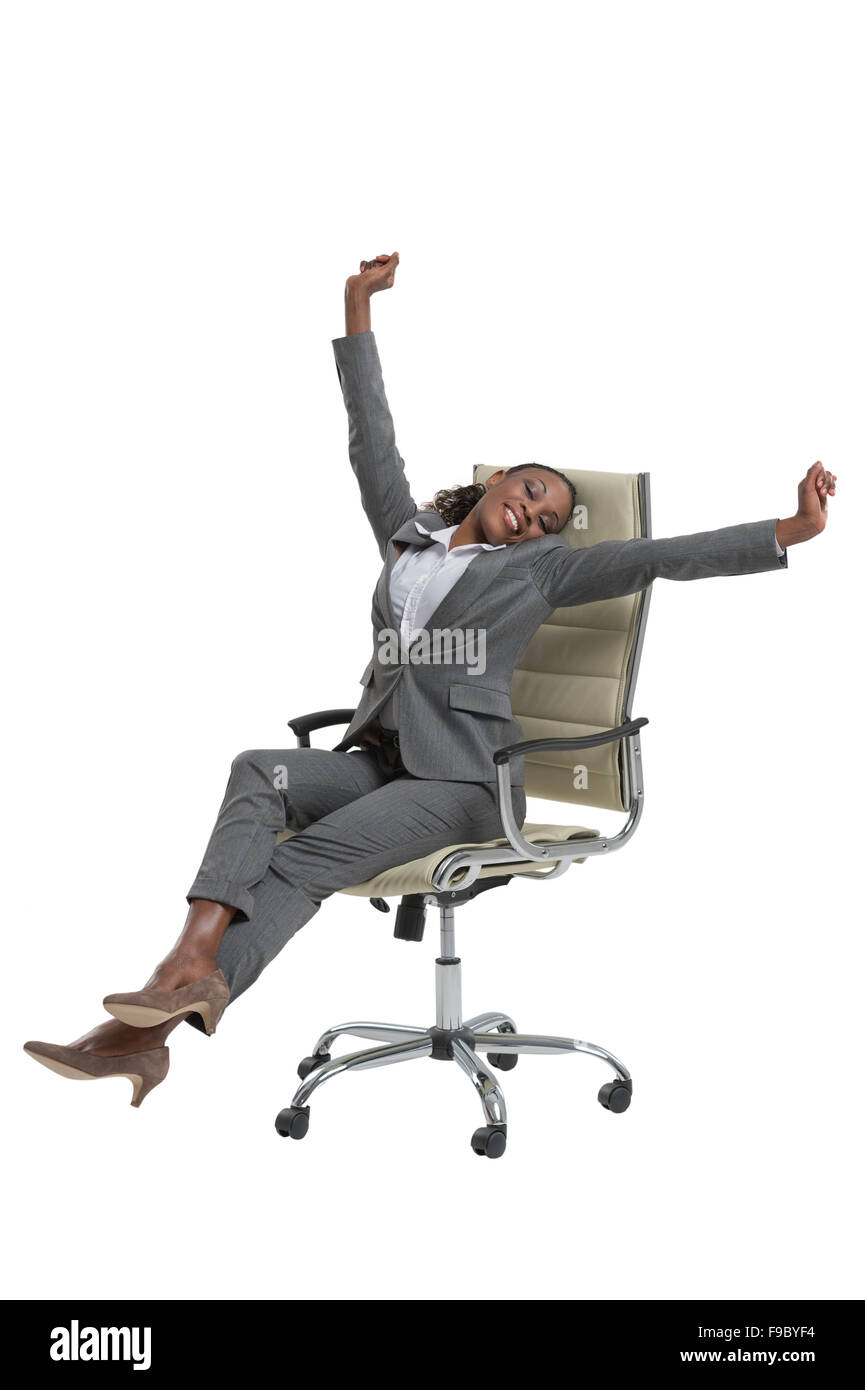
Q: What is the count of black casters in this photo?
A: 5